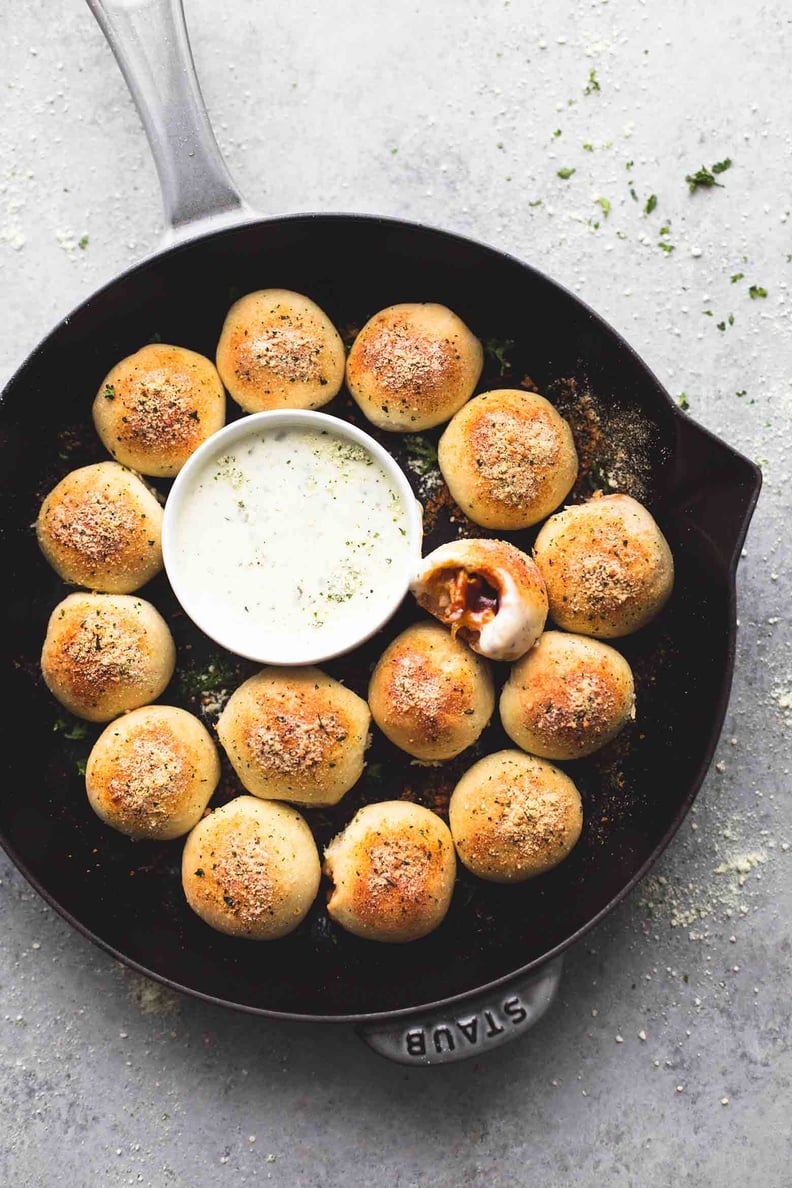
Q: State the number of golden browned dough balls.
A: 15